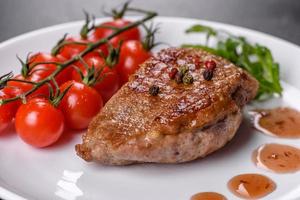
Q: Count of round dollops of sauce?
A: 4